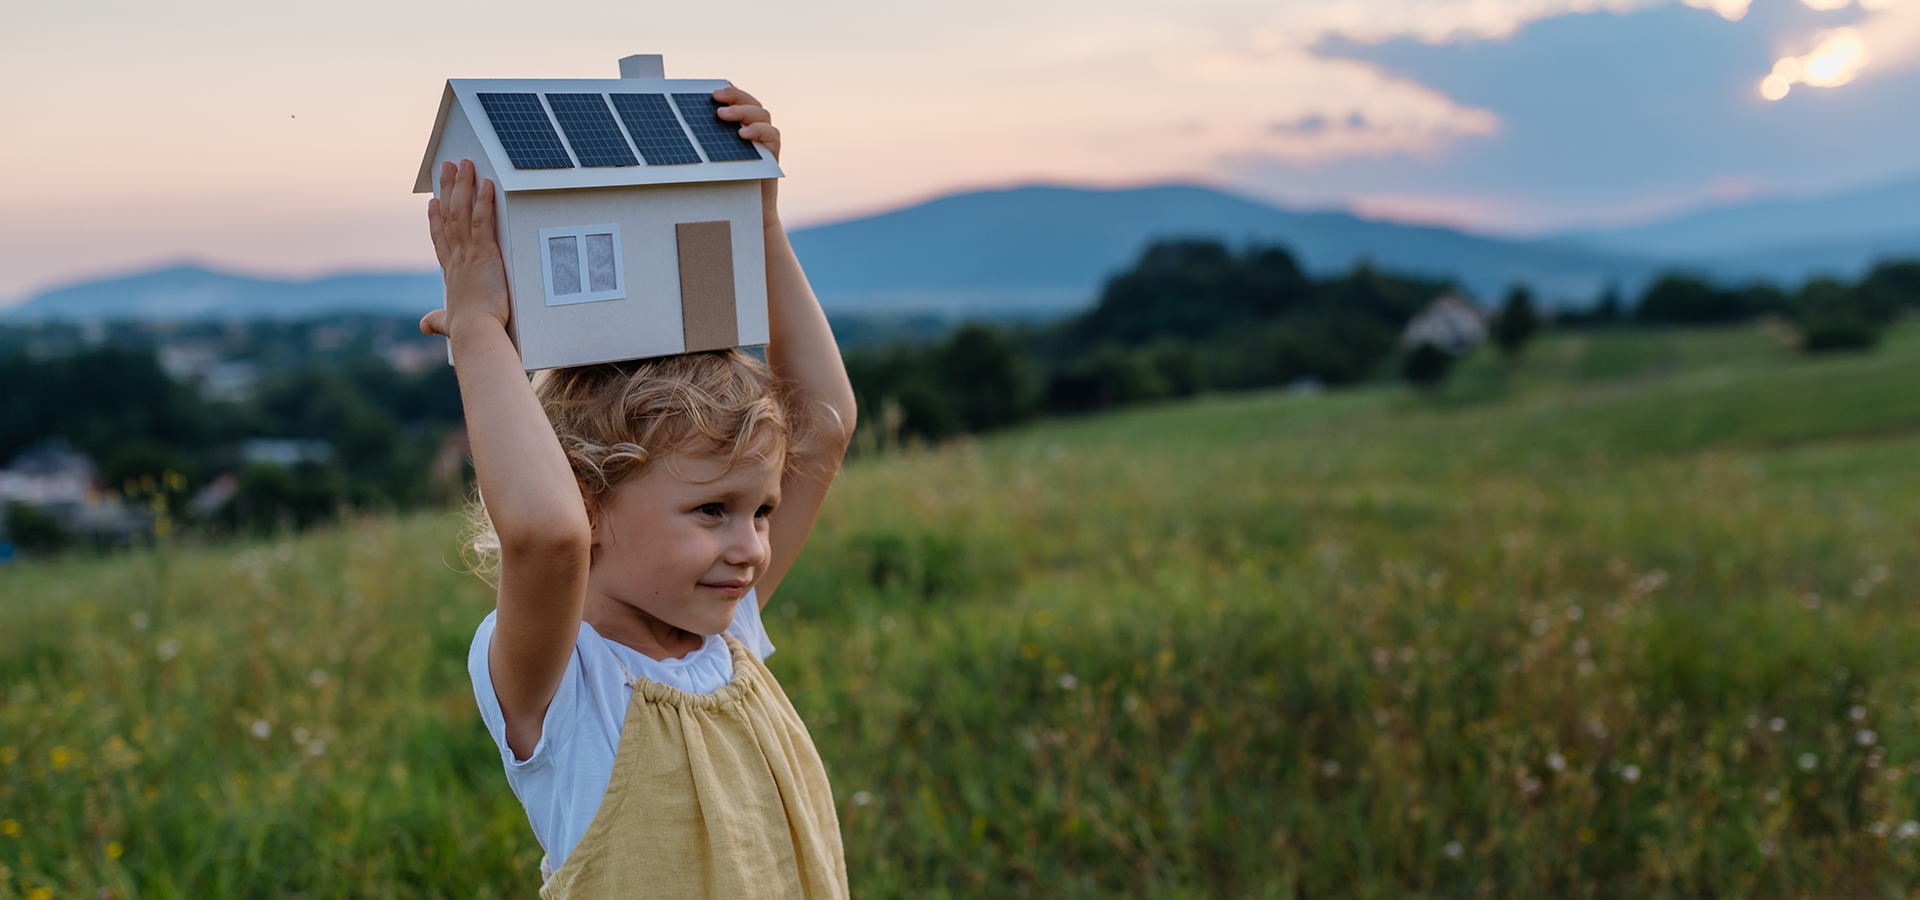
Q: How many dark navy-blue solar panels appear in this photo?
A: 4